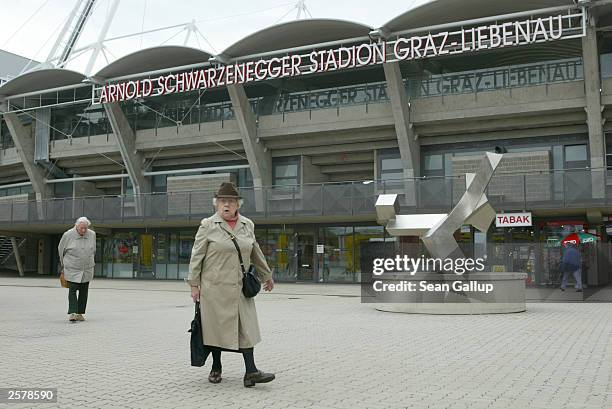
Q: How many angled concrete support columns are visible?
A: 5